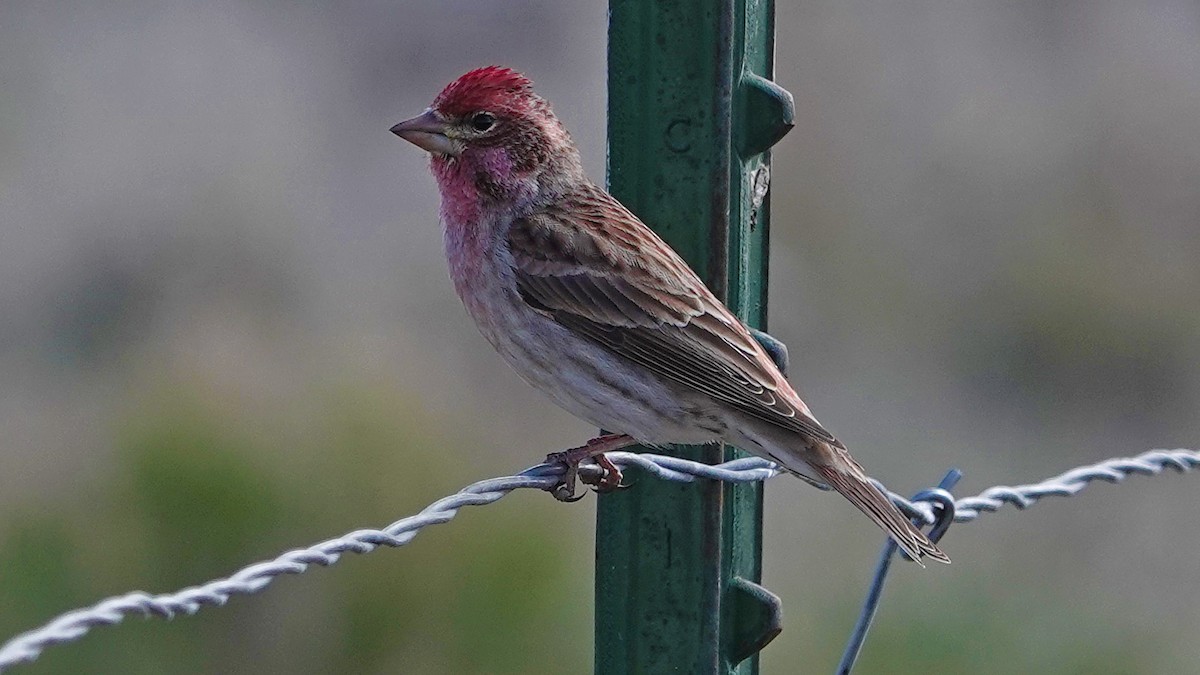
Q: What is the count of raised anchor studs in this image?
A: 3